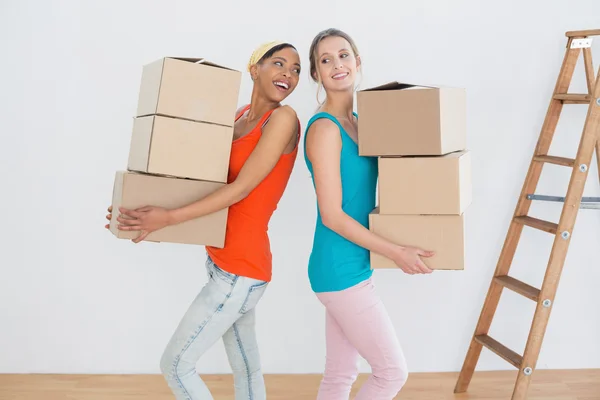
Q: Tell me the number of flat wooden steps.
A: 5